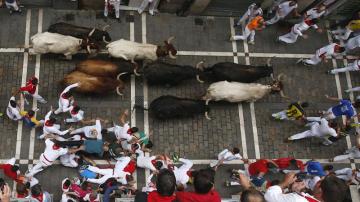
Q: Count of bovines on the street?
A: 9